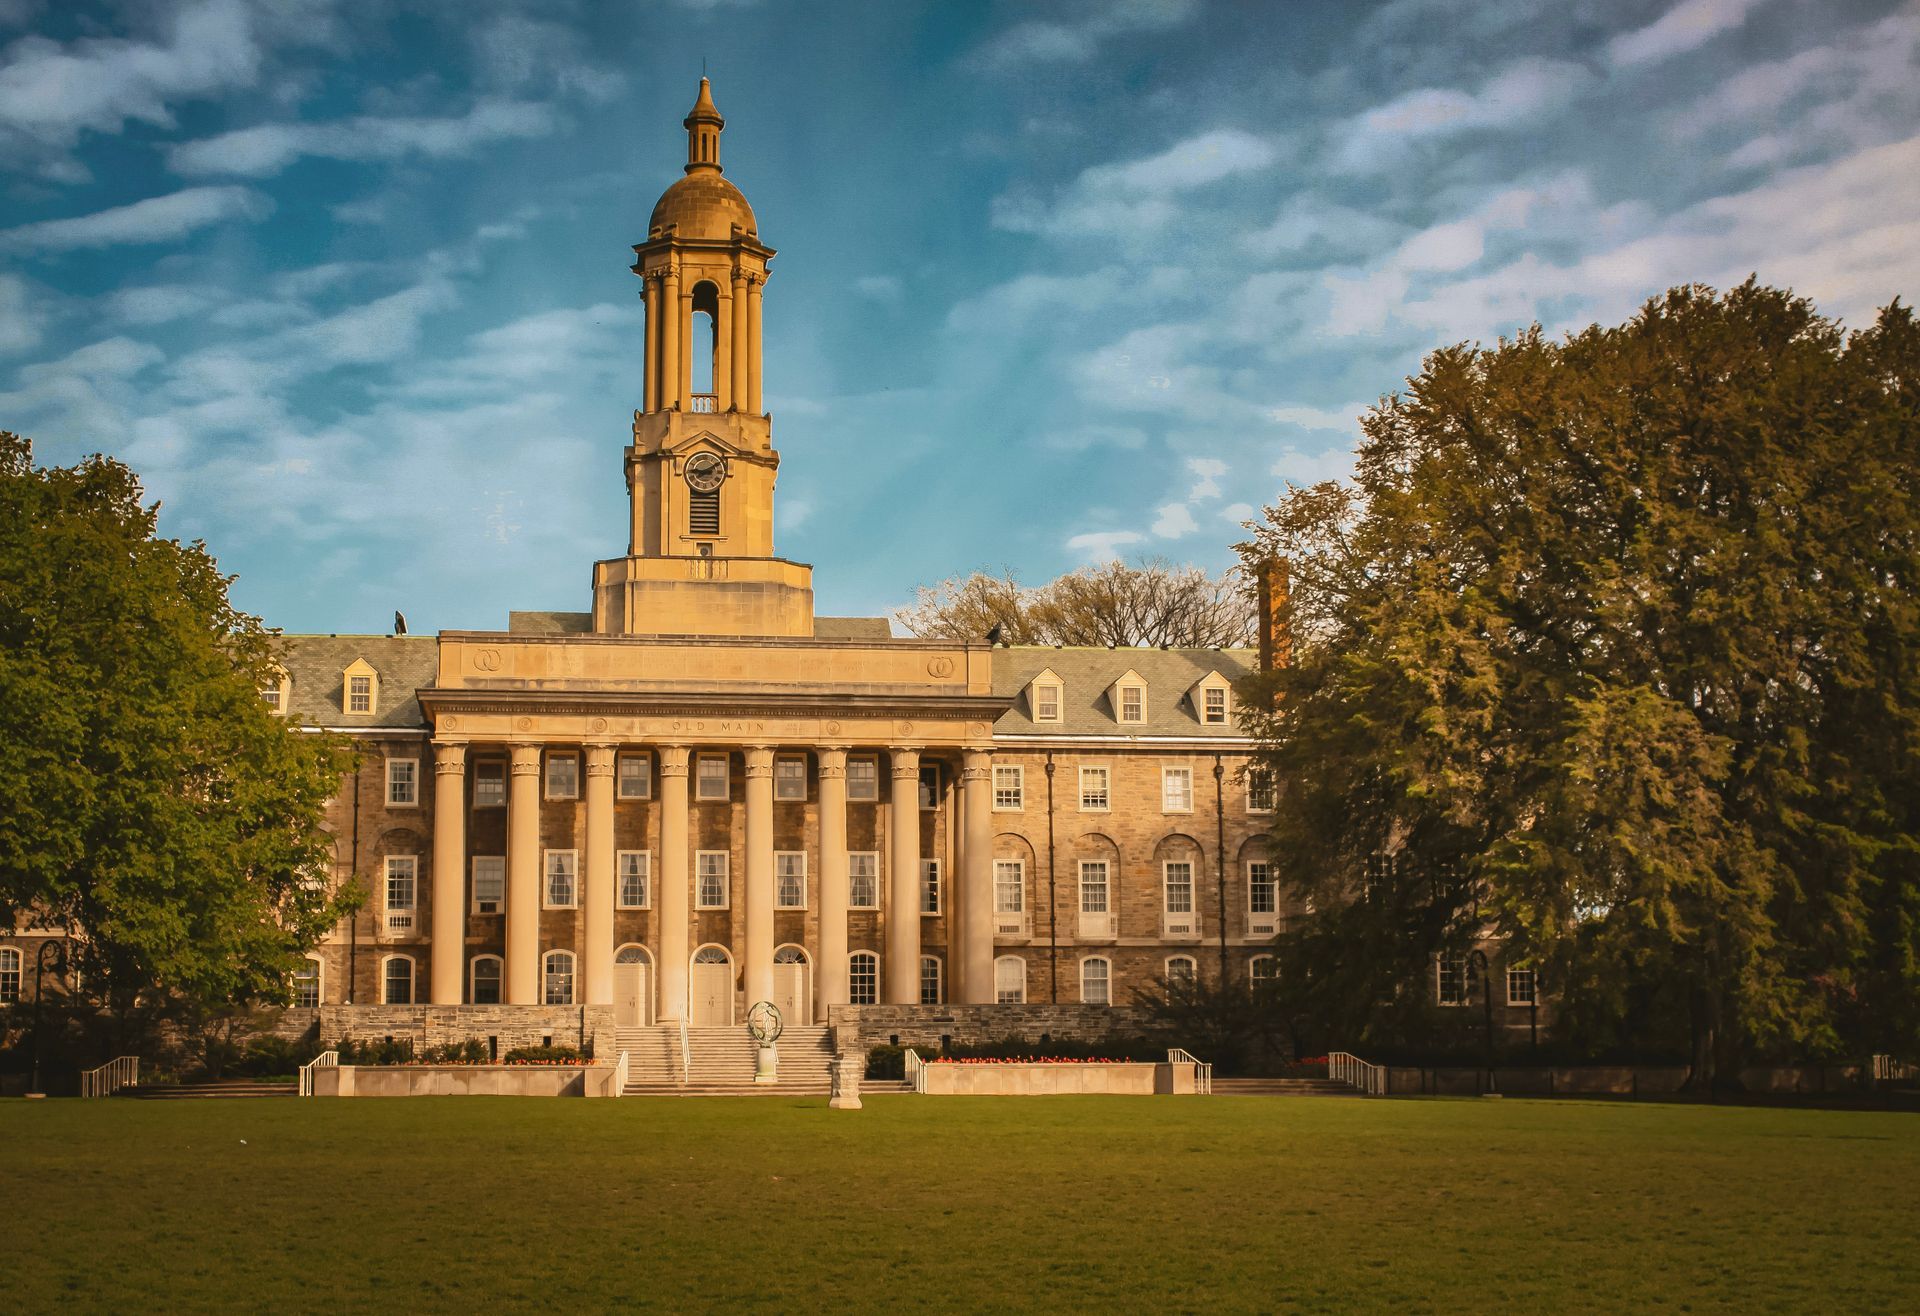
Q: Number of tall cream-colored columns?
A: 8